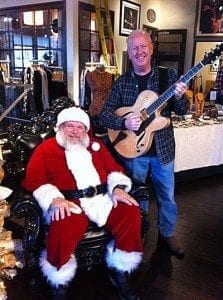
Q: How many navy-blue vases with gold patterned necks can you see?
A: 0